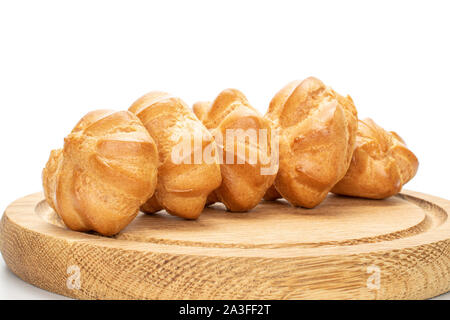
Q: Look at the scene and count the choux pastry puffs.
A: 5